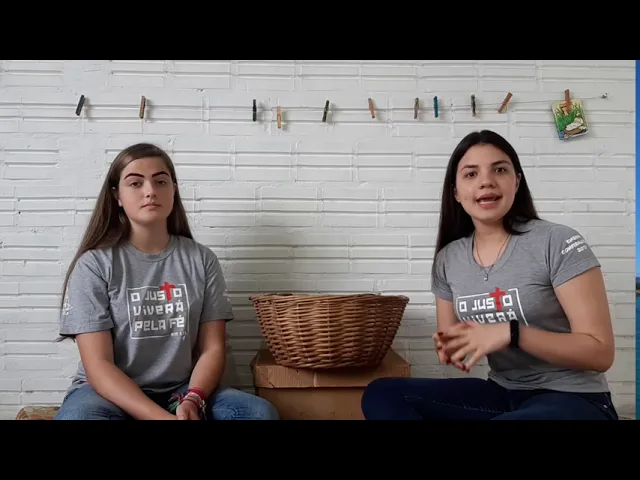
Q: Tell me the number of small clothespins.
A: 11